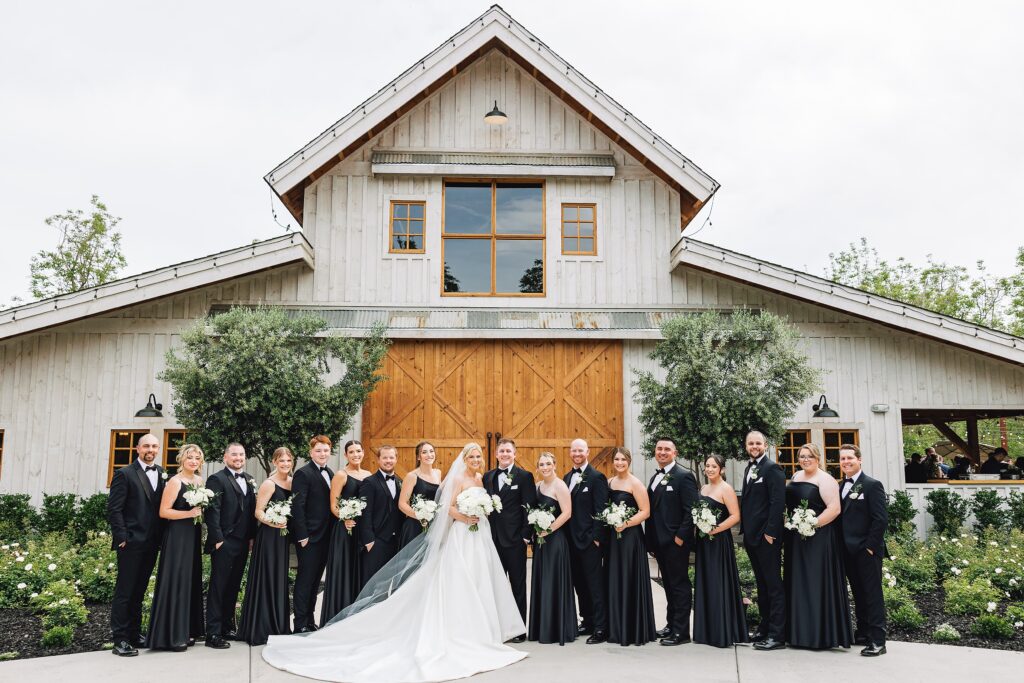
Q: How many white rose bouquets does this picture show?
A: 9